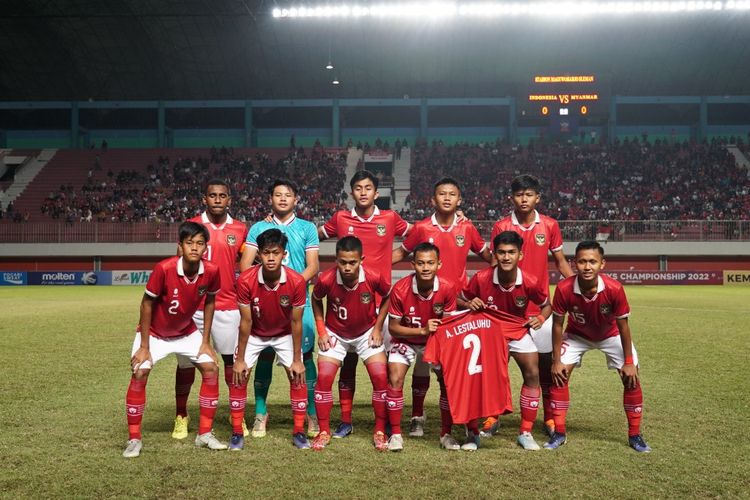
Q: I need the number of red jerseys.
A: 11